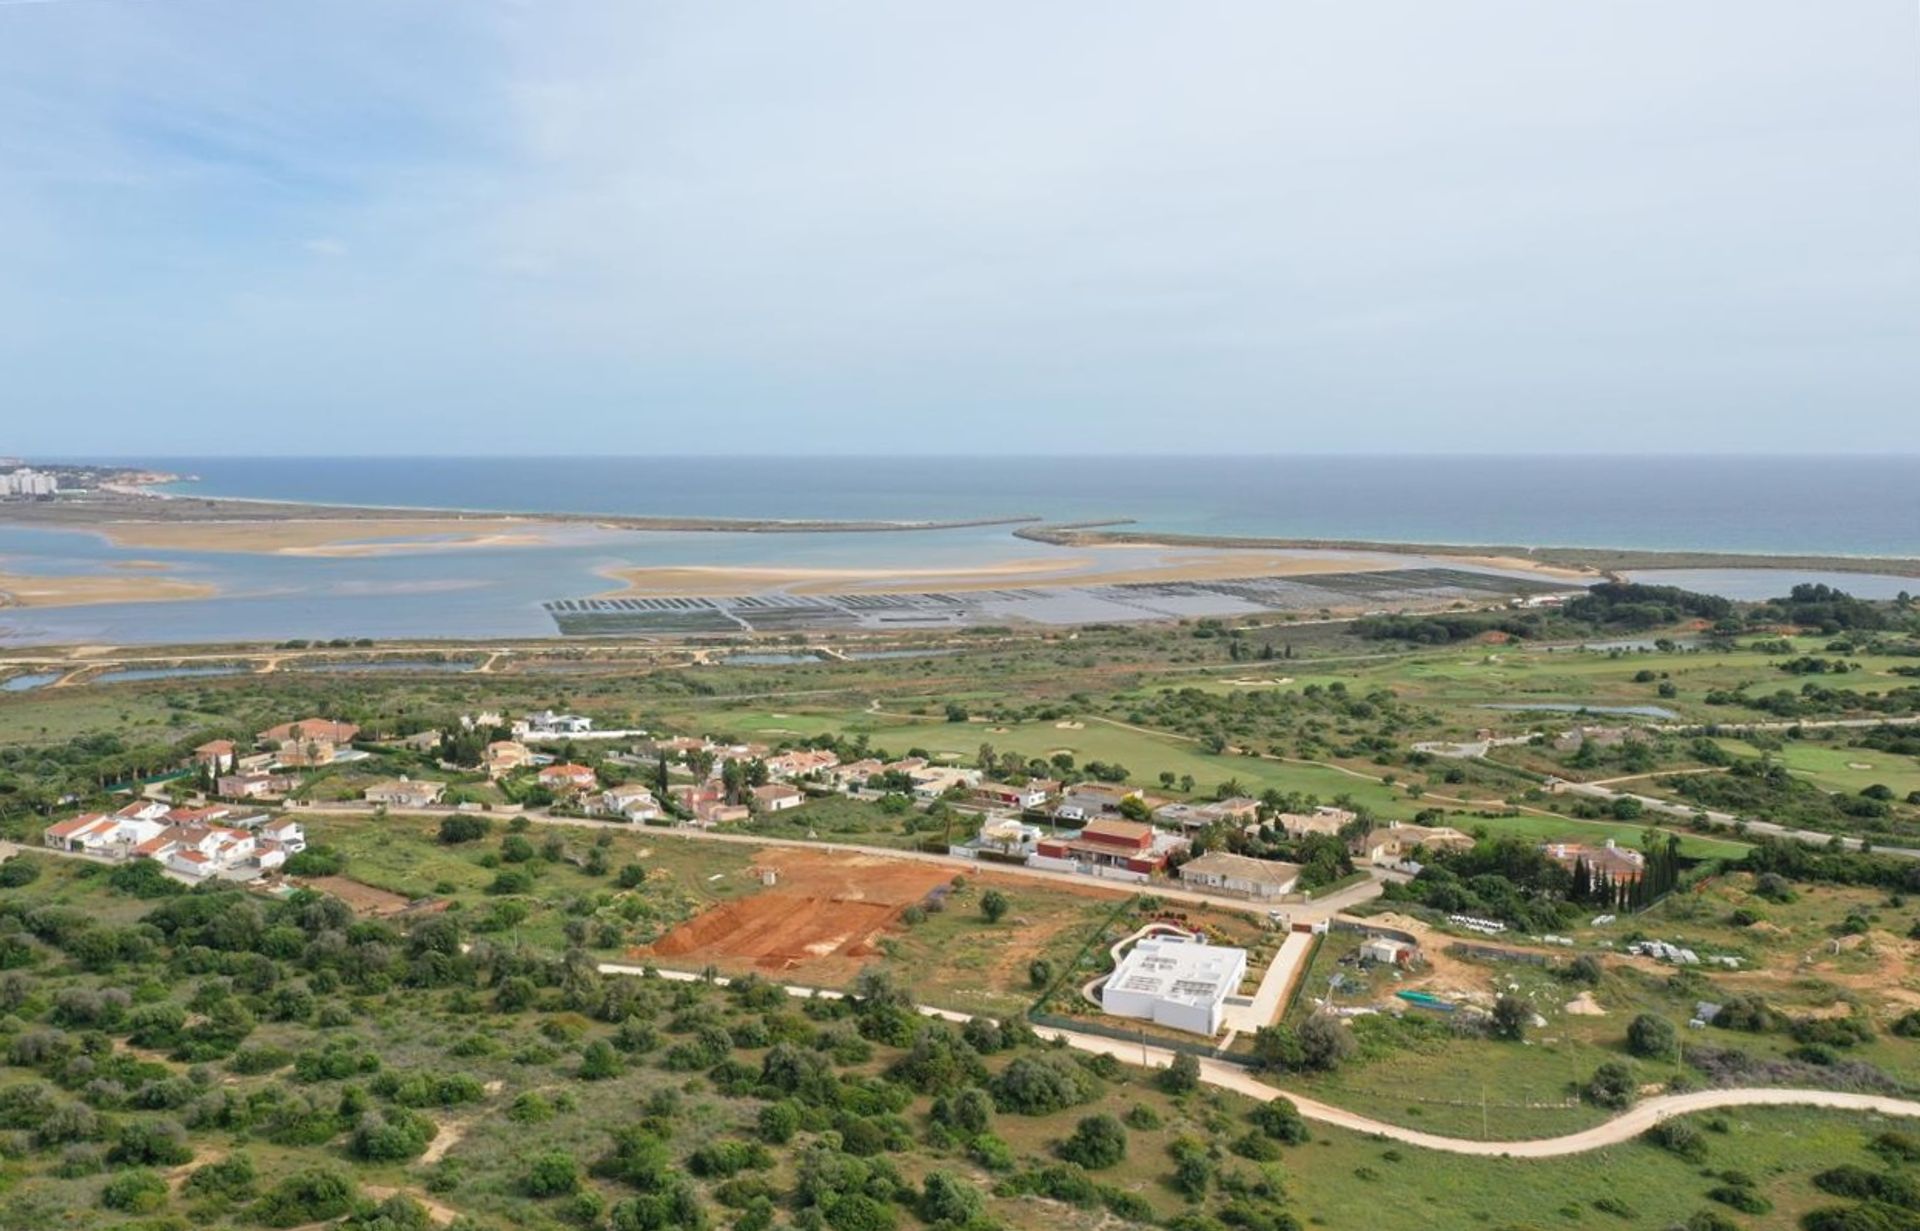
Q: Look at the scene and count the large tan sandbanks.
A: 3